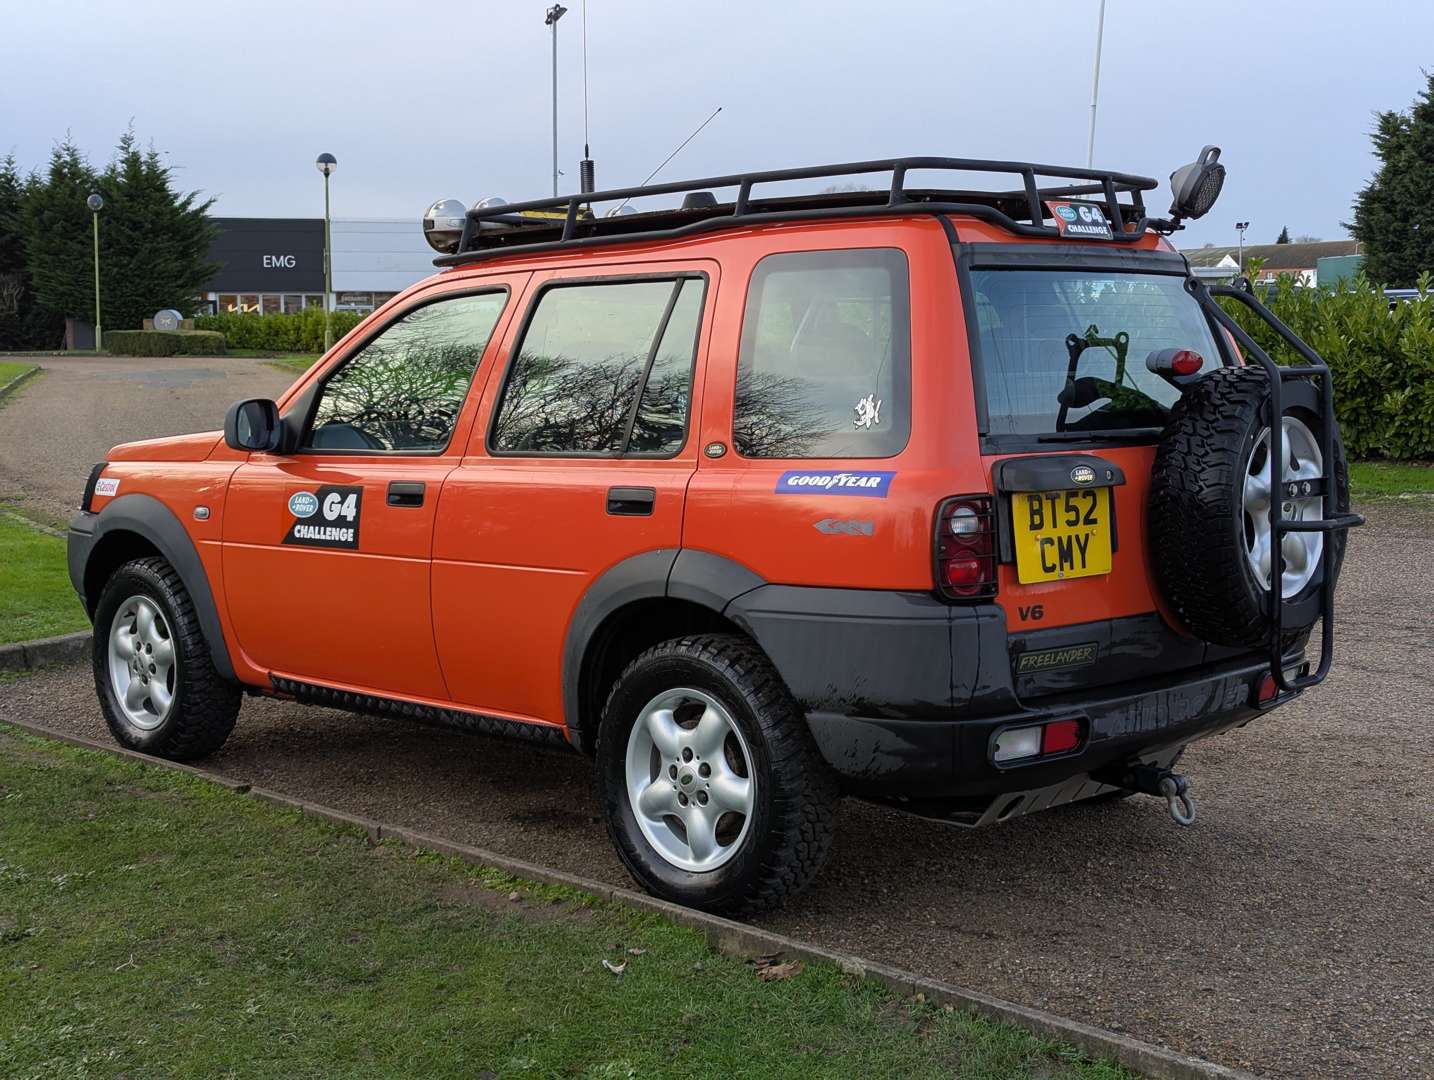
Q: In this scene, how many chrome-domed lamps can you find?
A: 3